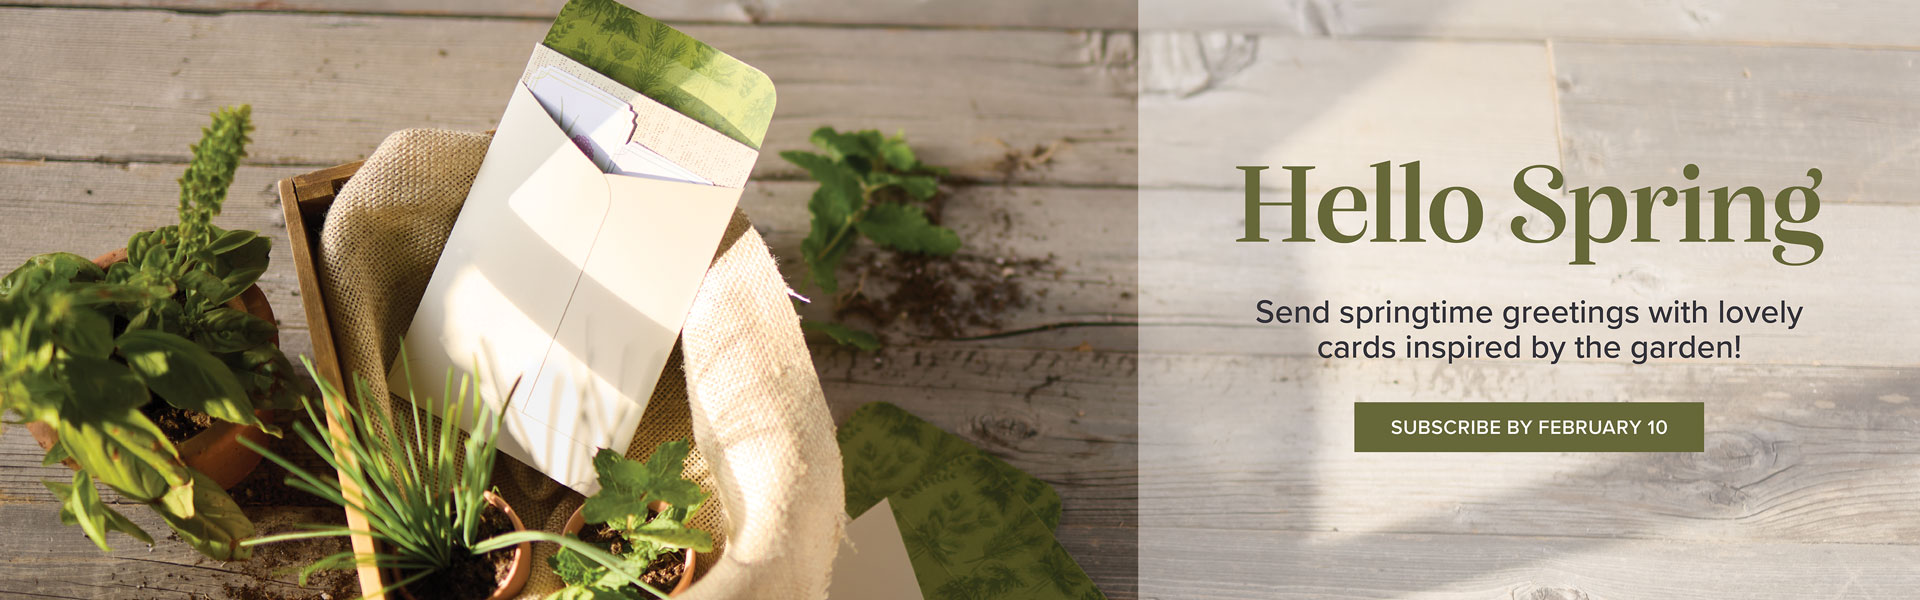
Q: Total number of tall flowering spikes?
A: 1